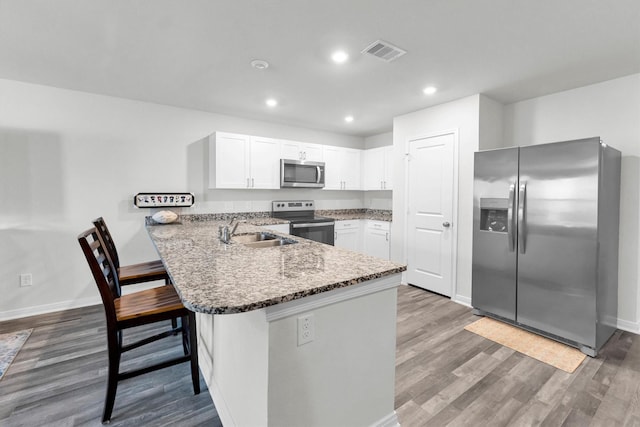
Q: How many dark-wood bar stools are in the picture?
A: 2